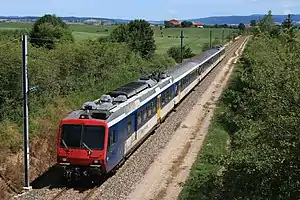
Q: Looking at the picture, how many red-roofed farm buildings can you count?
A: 2